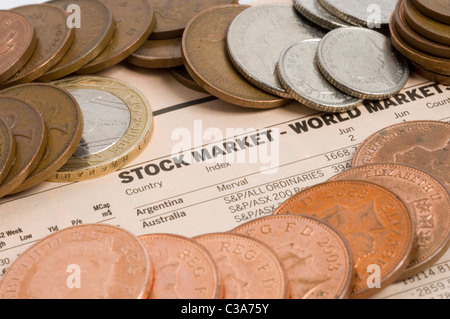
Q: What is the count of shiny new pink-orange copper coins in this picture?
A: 7